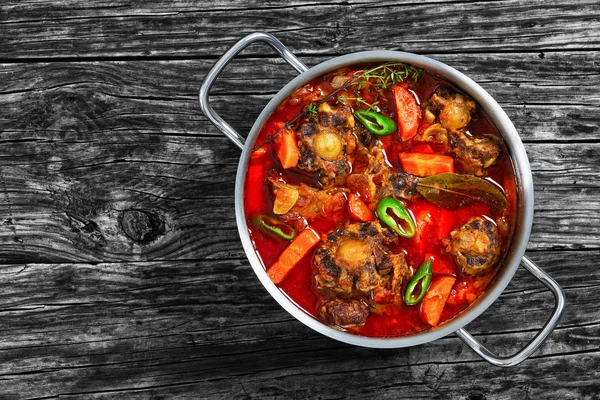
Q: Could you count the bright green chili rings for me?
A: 4